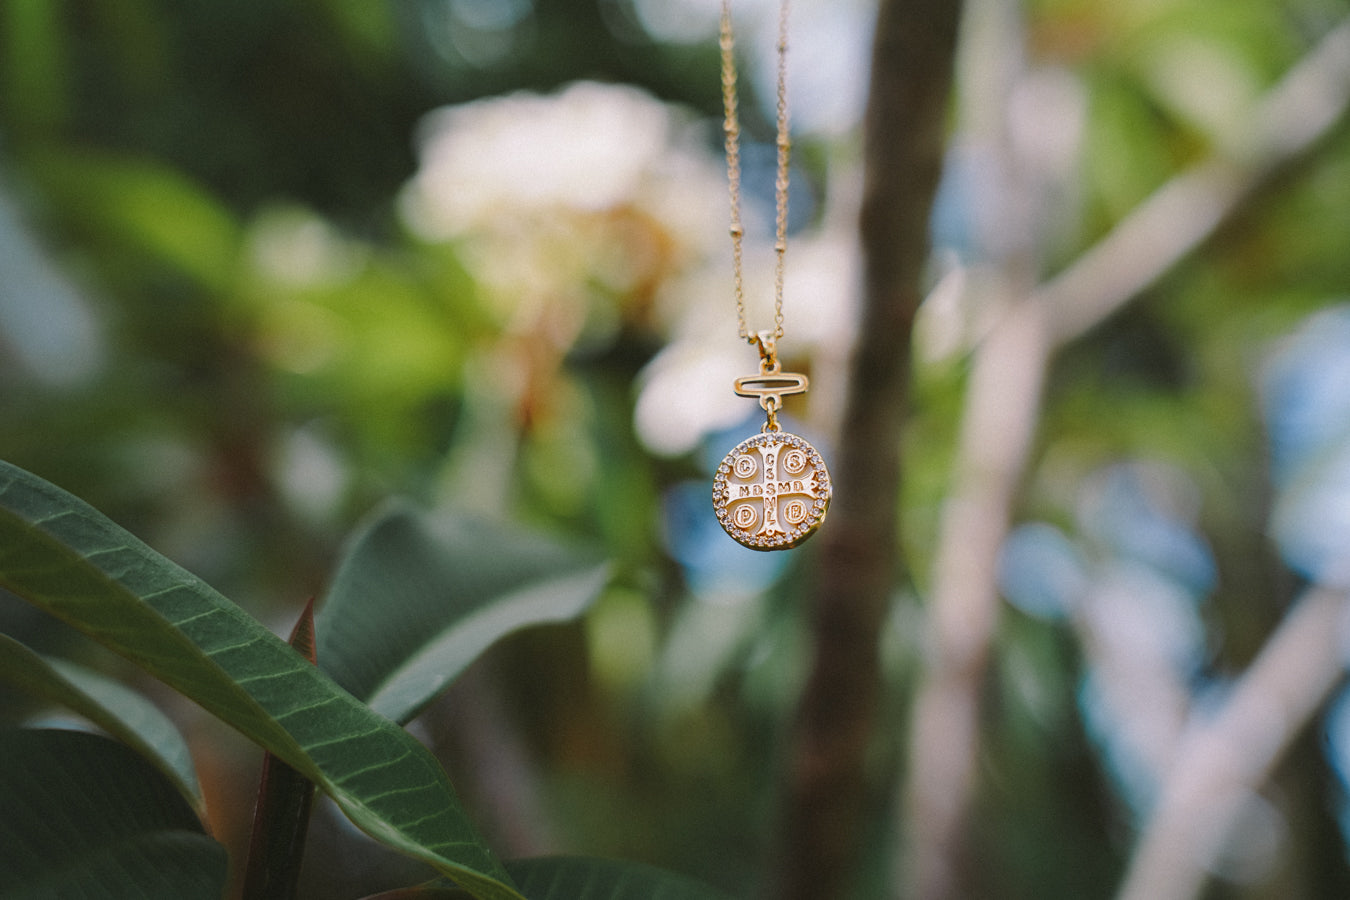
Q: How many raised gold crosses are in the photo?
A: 1